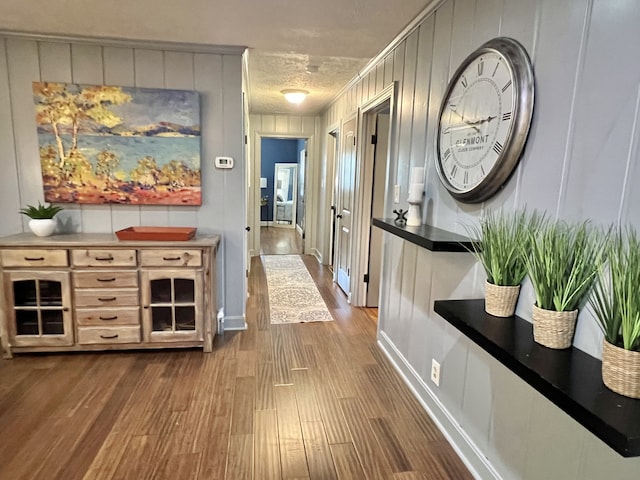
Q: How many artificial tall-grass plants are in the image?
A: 3